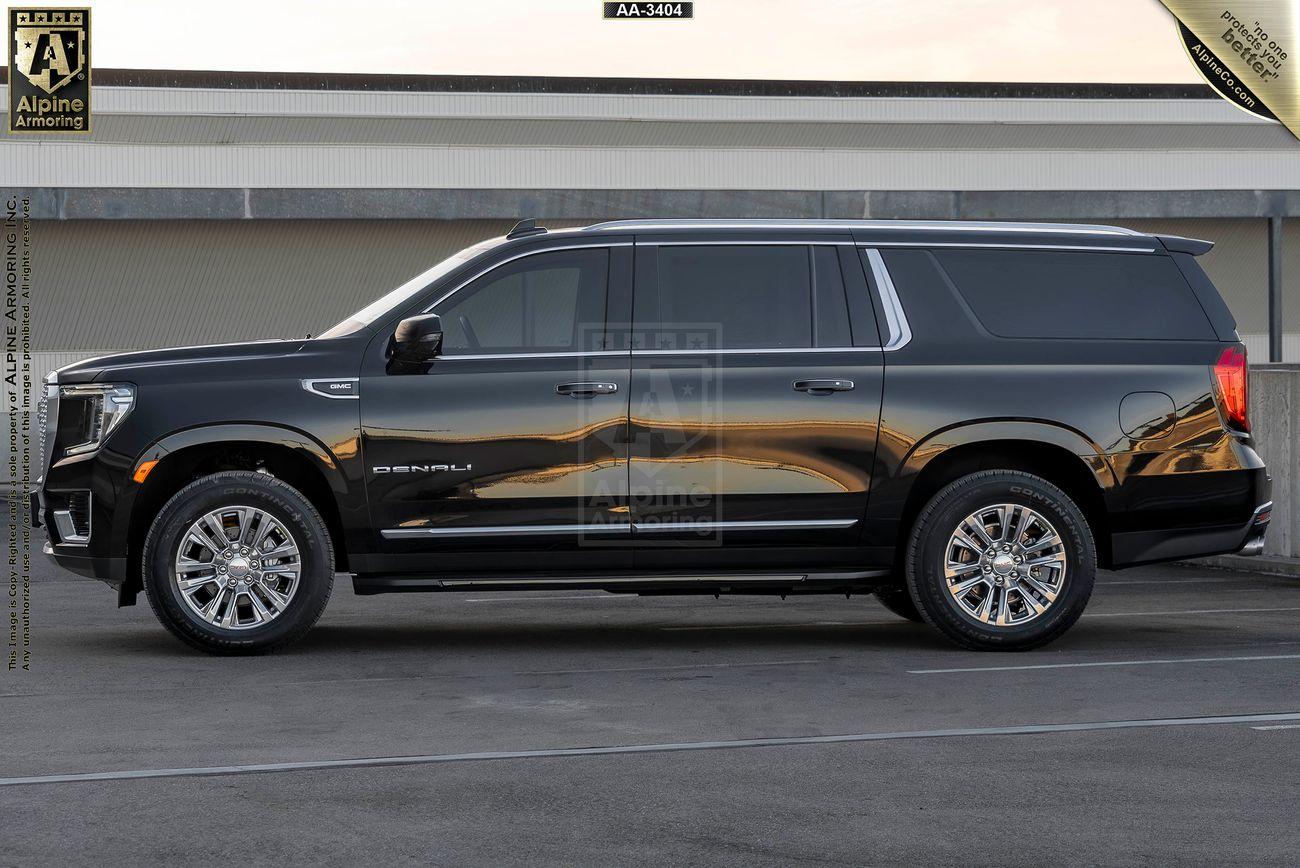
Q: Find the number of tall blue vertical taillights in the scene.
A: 0